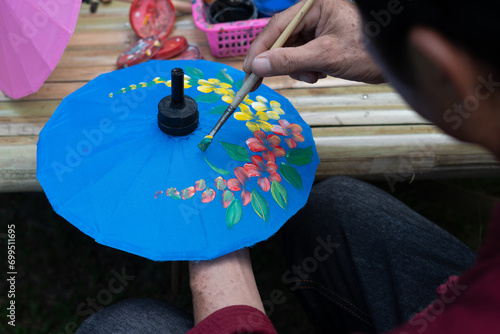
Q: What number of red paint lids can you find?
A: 4